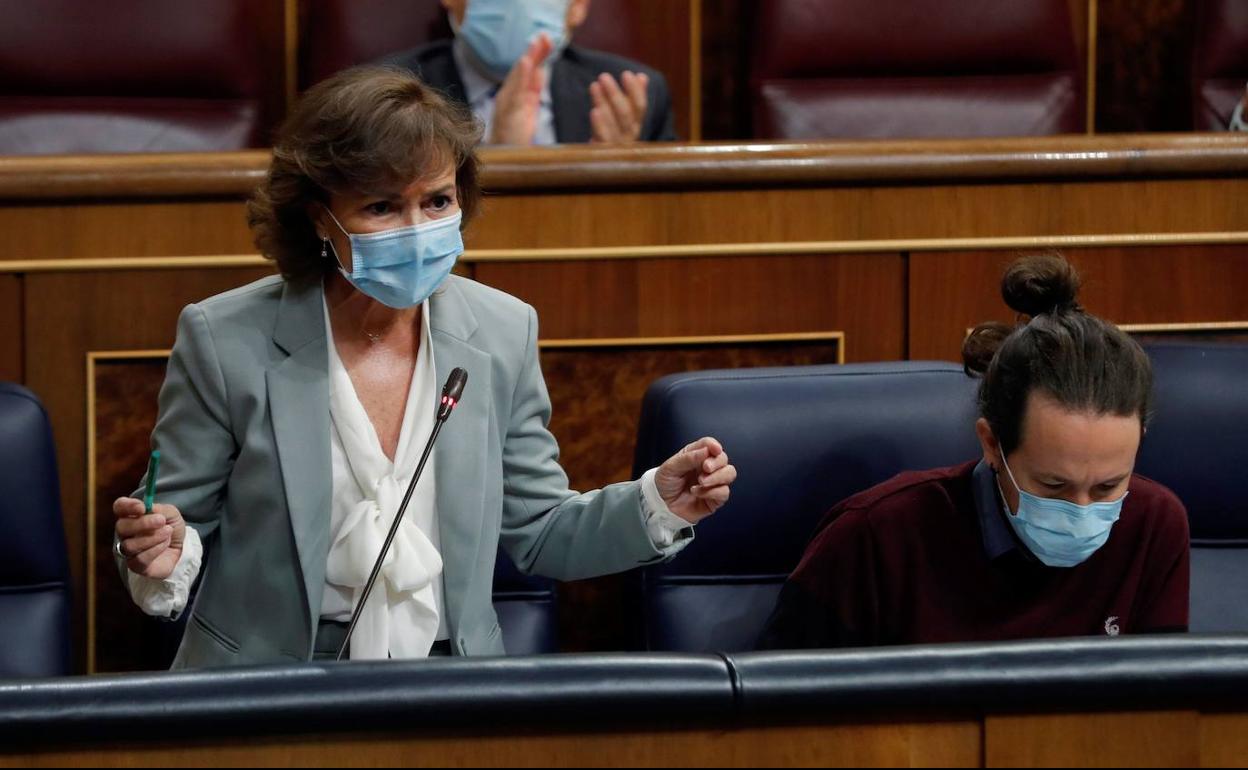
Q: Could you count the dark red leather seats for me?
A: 4